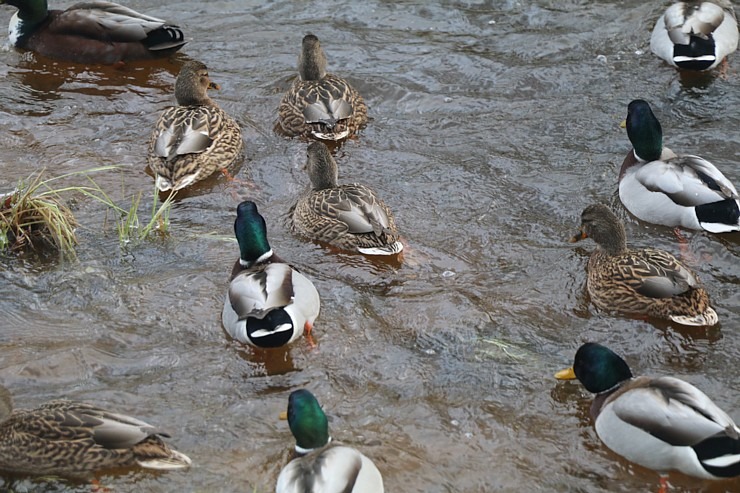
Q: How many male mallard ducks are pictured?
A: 6